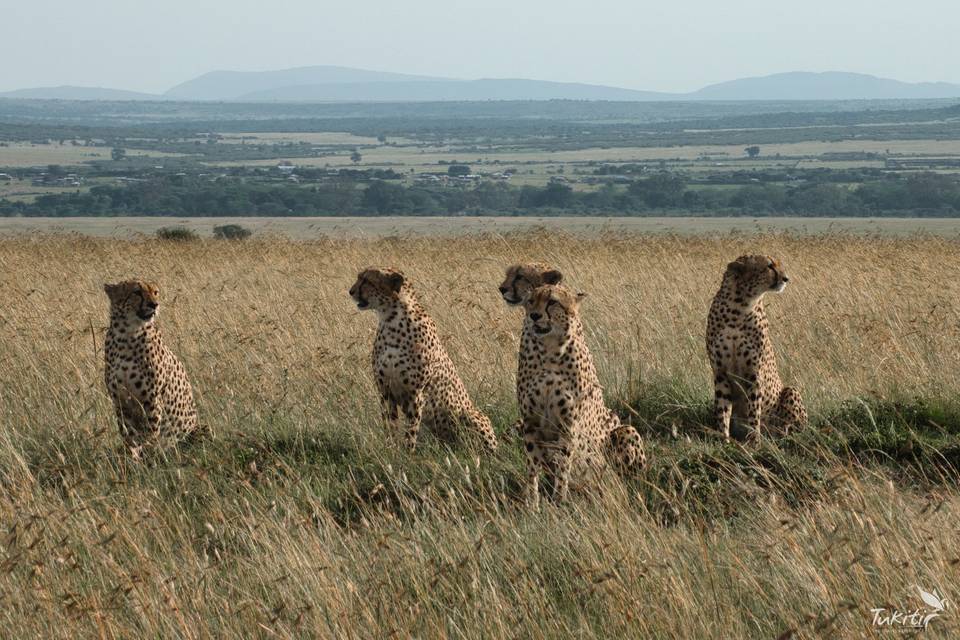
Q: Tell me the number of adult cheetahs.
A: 5